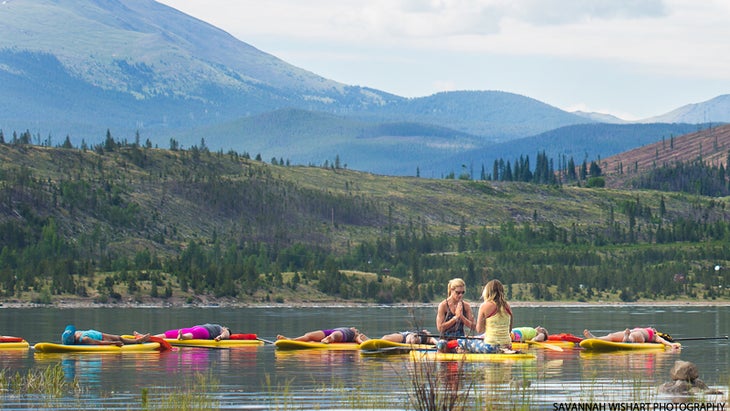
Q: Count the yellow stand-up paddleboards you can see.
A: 8